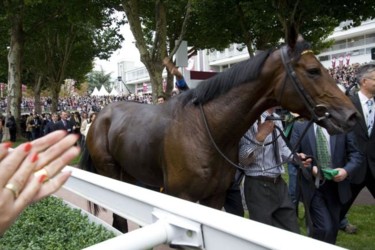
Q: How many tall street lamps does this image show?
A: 0